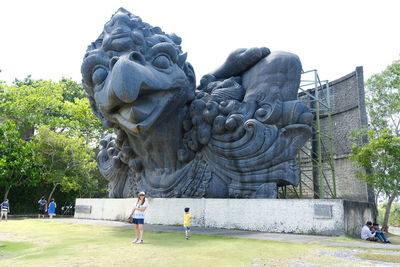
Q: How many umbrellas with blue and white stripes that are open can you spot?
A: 0